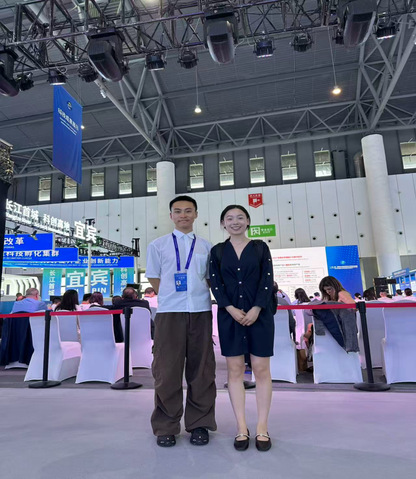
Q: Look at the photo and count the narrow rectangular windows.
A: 11